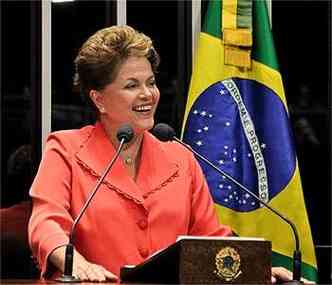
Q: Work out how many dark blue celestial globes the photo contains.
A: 1